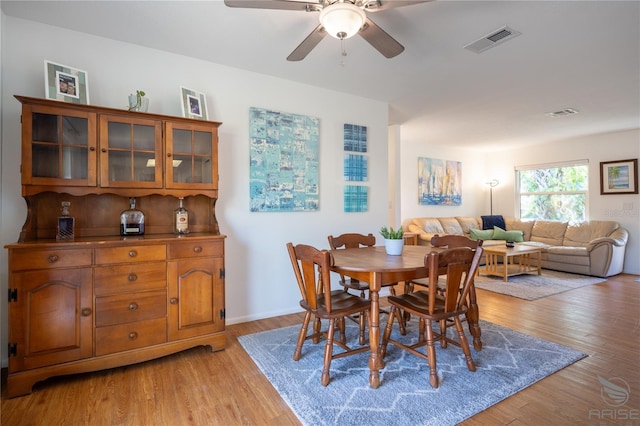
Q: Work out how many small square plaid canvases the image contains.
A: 3